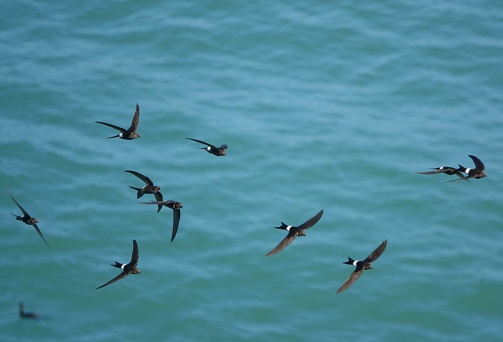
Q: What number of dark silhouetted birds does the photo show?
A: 11